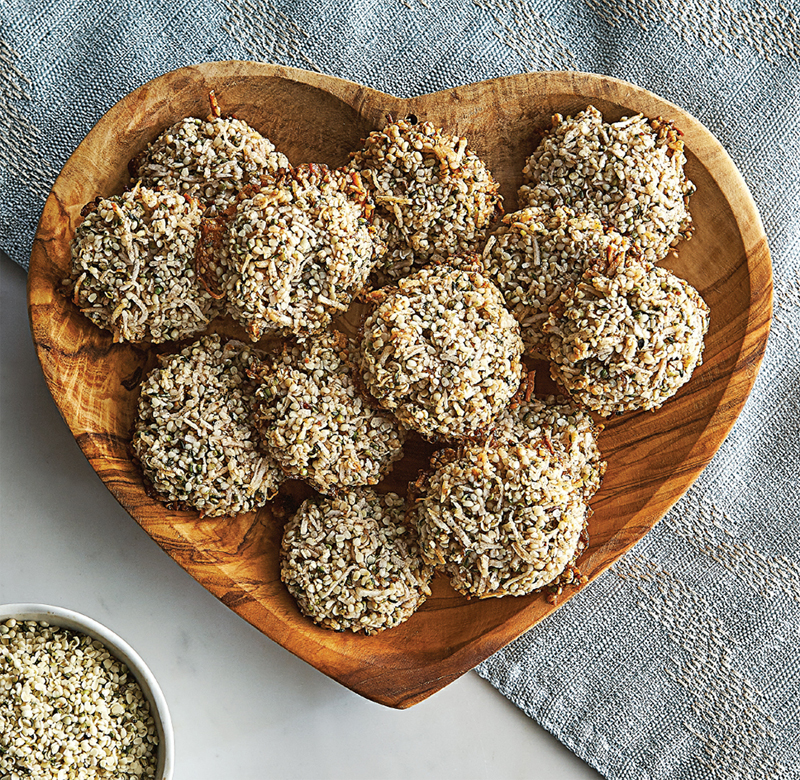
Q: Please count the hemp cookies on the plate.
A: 13